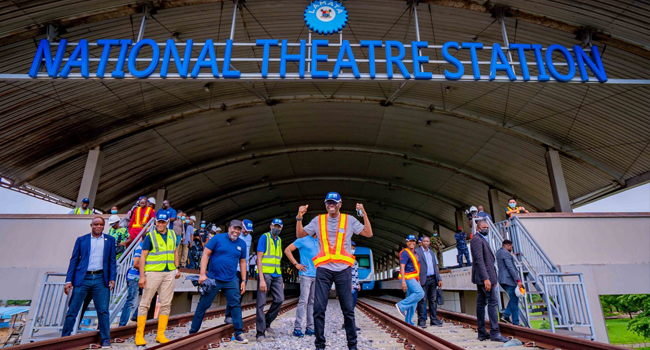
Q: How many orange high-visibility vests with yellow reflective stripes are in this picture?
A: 4